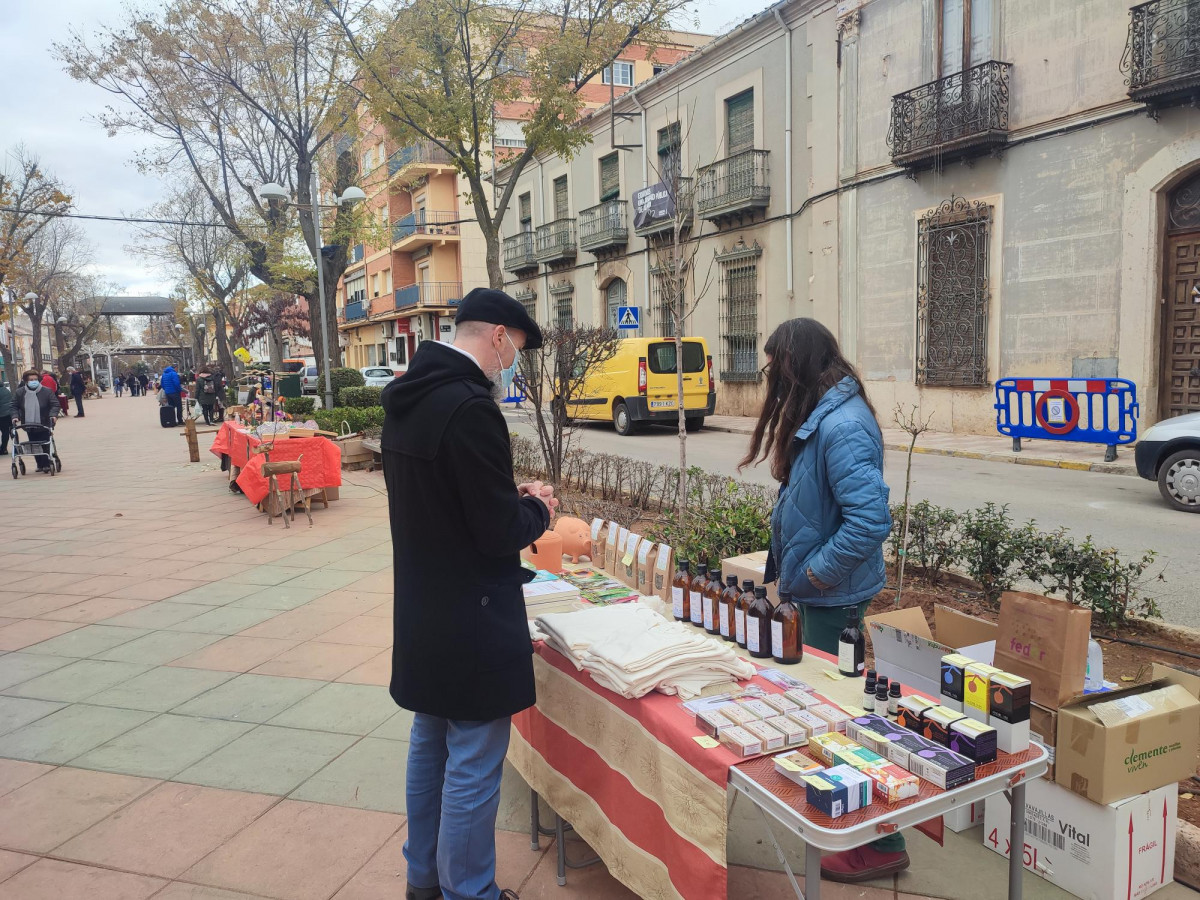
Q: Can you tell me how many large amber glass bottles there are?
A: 7